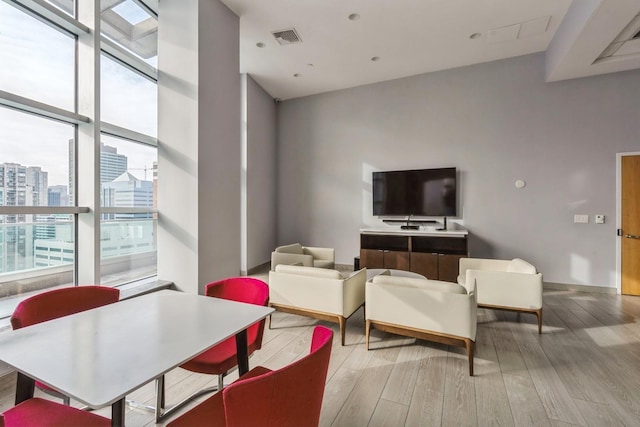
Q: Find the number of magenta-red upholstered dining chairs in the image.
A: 4